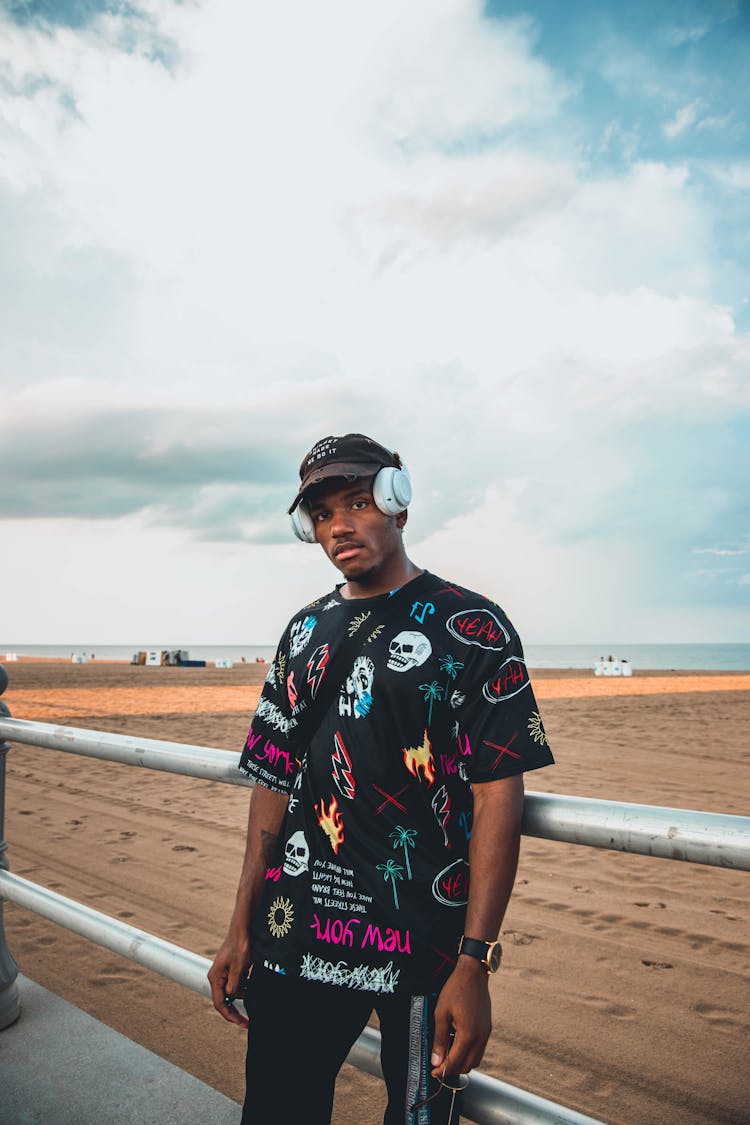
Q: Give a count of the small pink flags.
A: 0